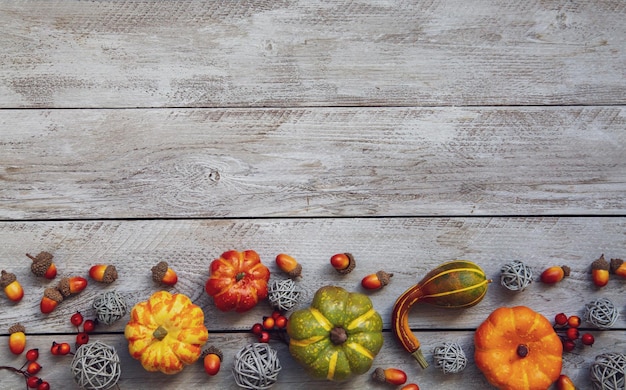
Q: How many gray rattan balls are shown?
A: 8